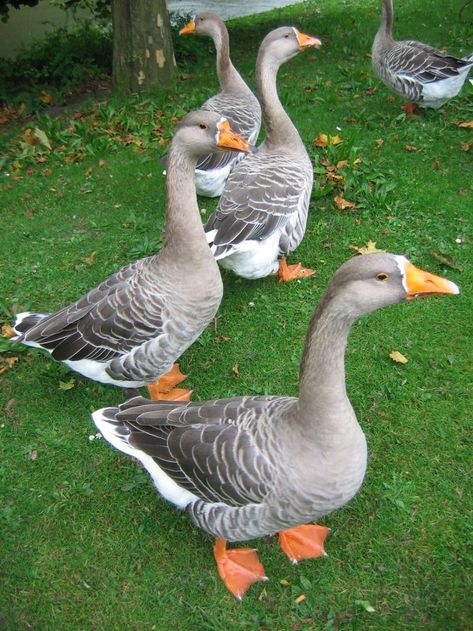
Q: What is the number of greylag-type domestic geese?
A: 5